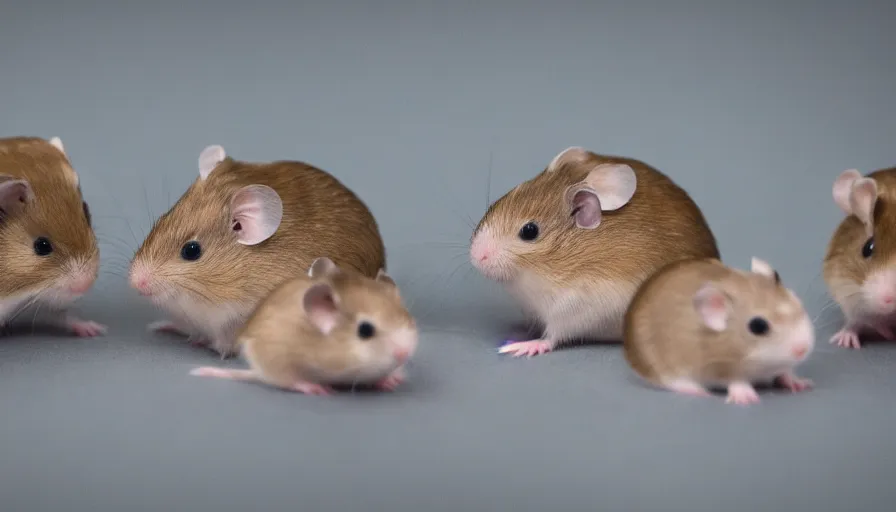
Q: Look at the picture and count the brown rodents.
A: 6